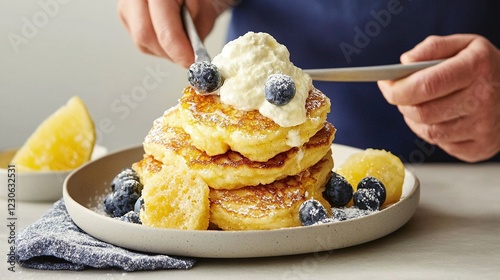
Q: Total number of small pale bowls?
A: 1